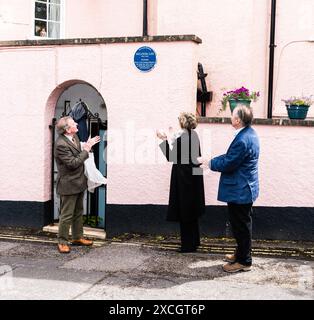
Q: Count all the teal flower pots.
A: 2